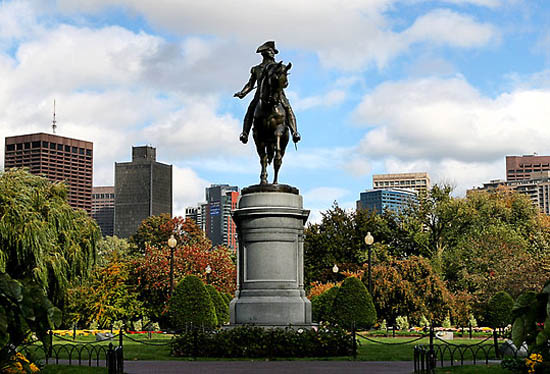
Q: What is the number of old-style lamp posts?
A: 4